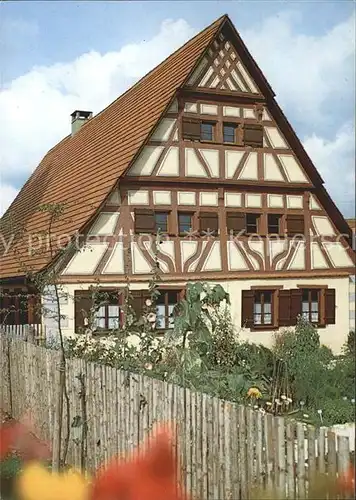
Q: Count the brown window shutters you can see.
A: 13